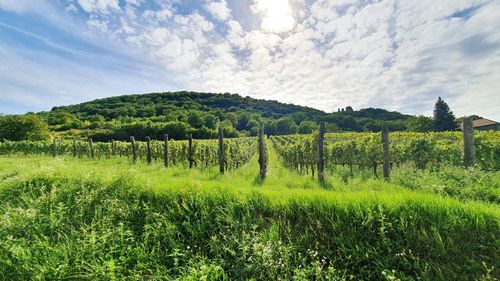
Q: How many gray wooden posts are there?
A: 13